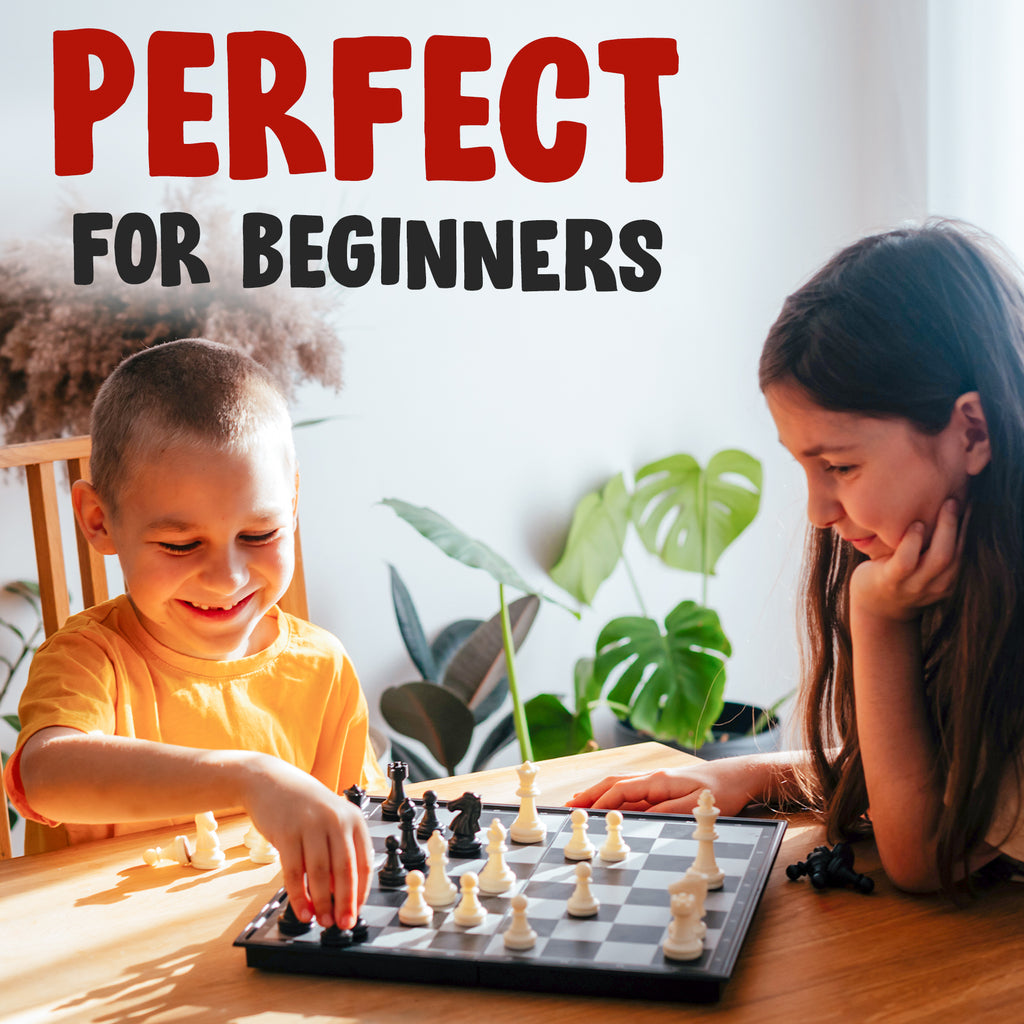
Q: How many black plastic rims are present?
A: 1